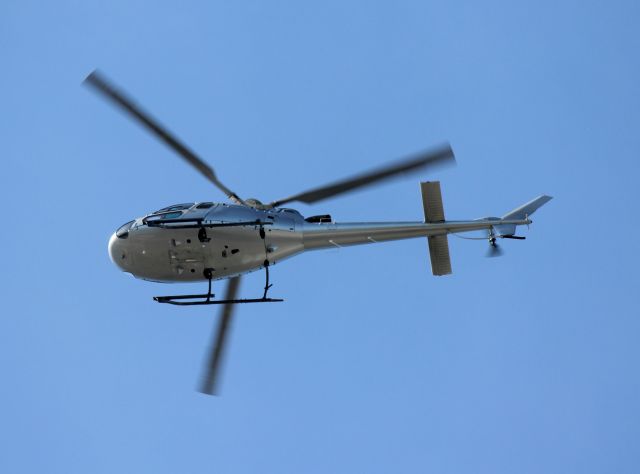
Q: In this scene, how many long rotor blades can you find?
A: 3